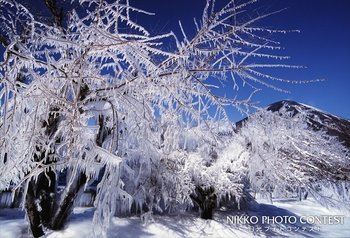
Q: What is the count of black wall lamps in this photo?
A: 0